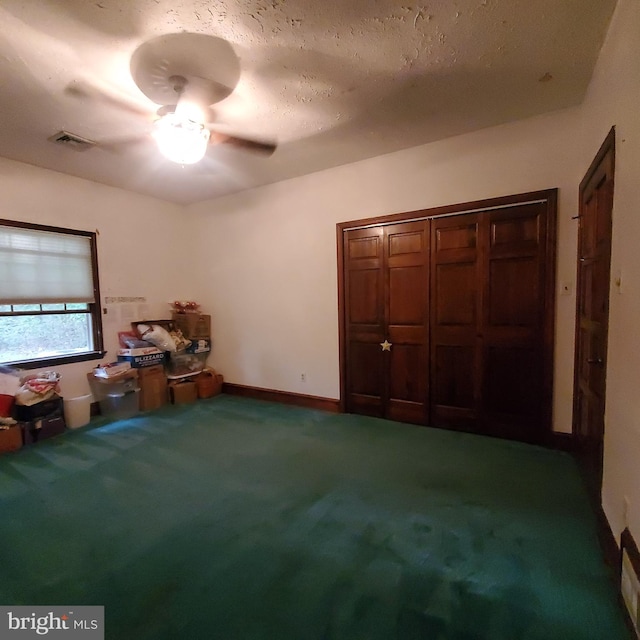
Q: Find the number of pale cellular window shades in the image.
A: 1